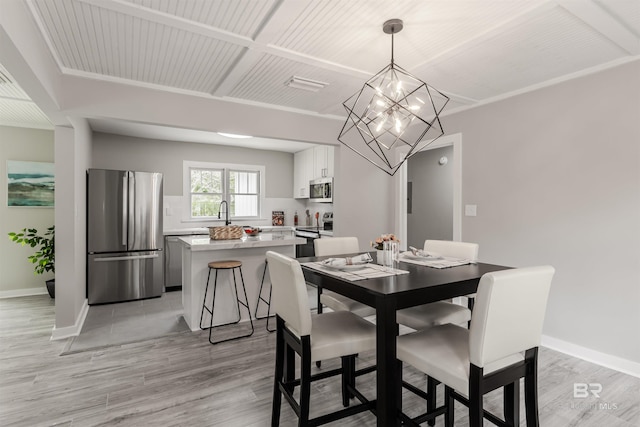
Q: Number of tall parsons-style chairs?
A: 4